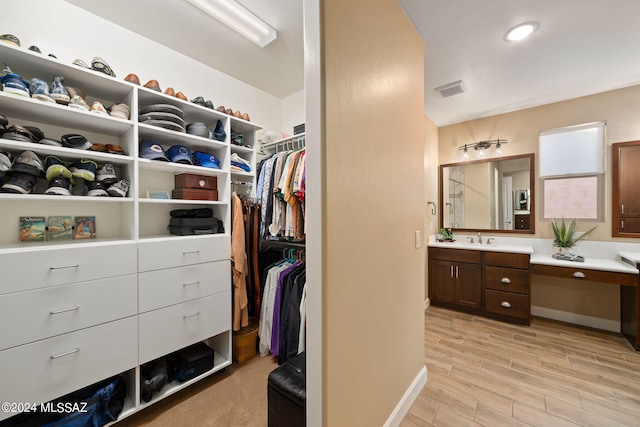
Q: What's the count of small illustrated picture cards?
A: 3